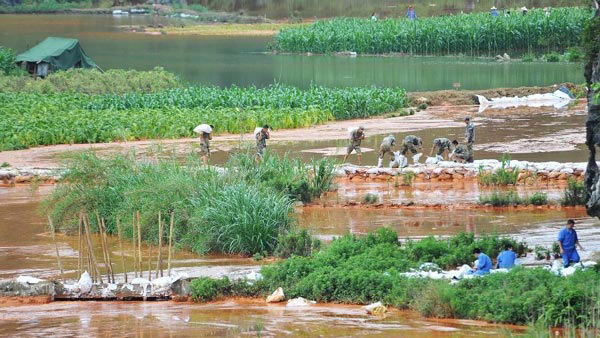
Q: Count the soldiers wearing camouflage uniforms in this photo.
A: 8